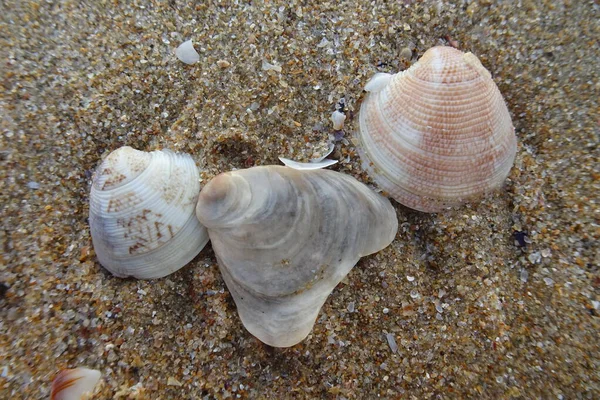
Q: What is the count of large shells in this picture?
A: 3